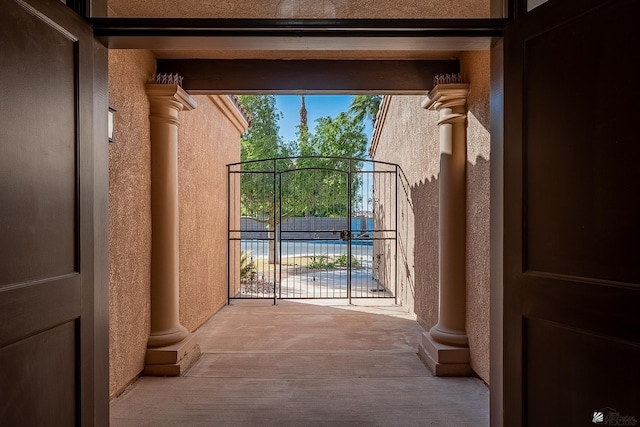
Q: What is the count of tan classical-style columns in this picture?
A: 2